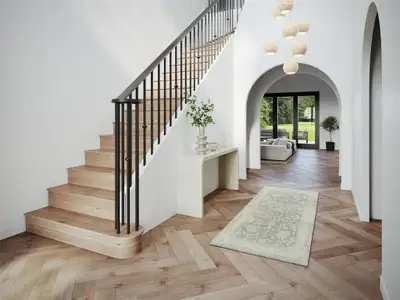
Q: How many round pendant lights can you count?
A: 7